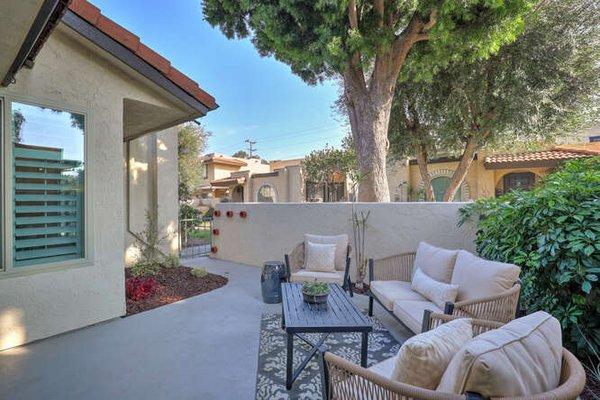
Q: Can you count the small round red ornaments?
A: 5